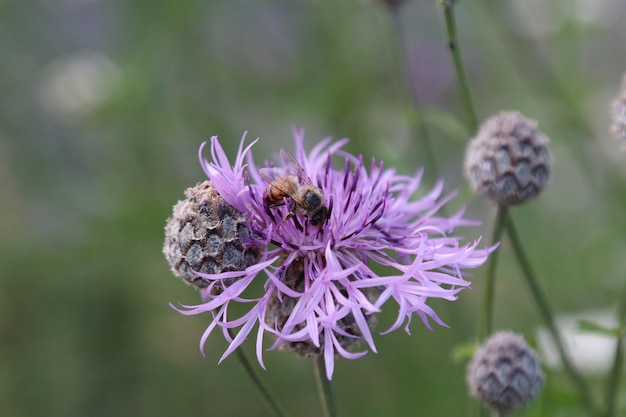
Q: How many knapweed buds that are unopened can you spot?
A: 4